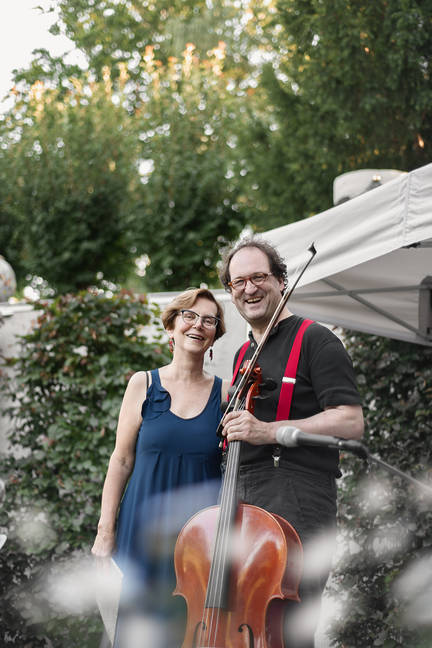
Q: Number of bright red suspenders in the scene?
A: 2